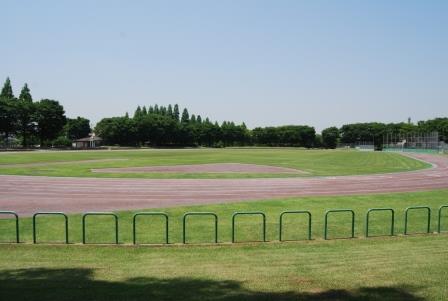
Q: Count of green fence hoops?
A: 11